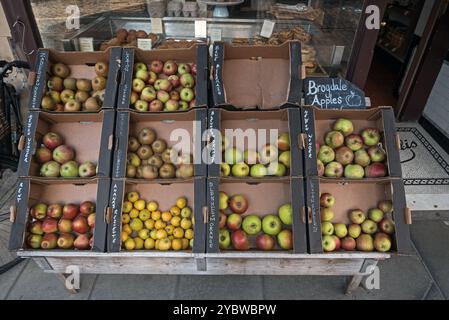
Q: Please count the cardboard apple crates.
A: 11